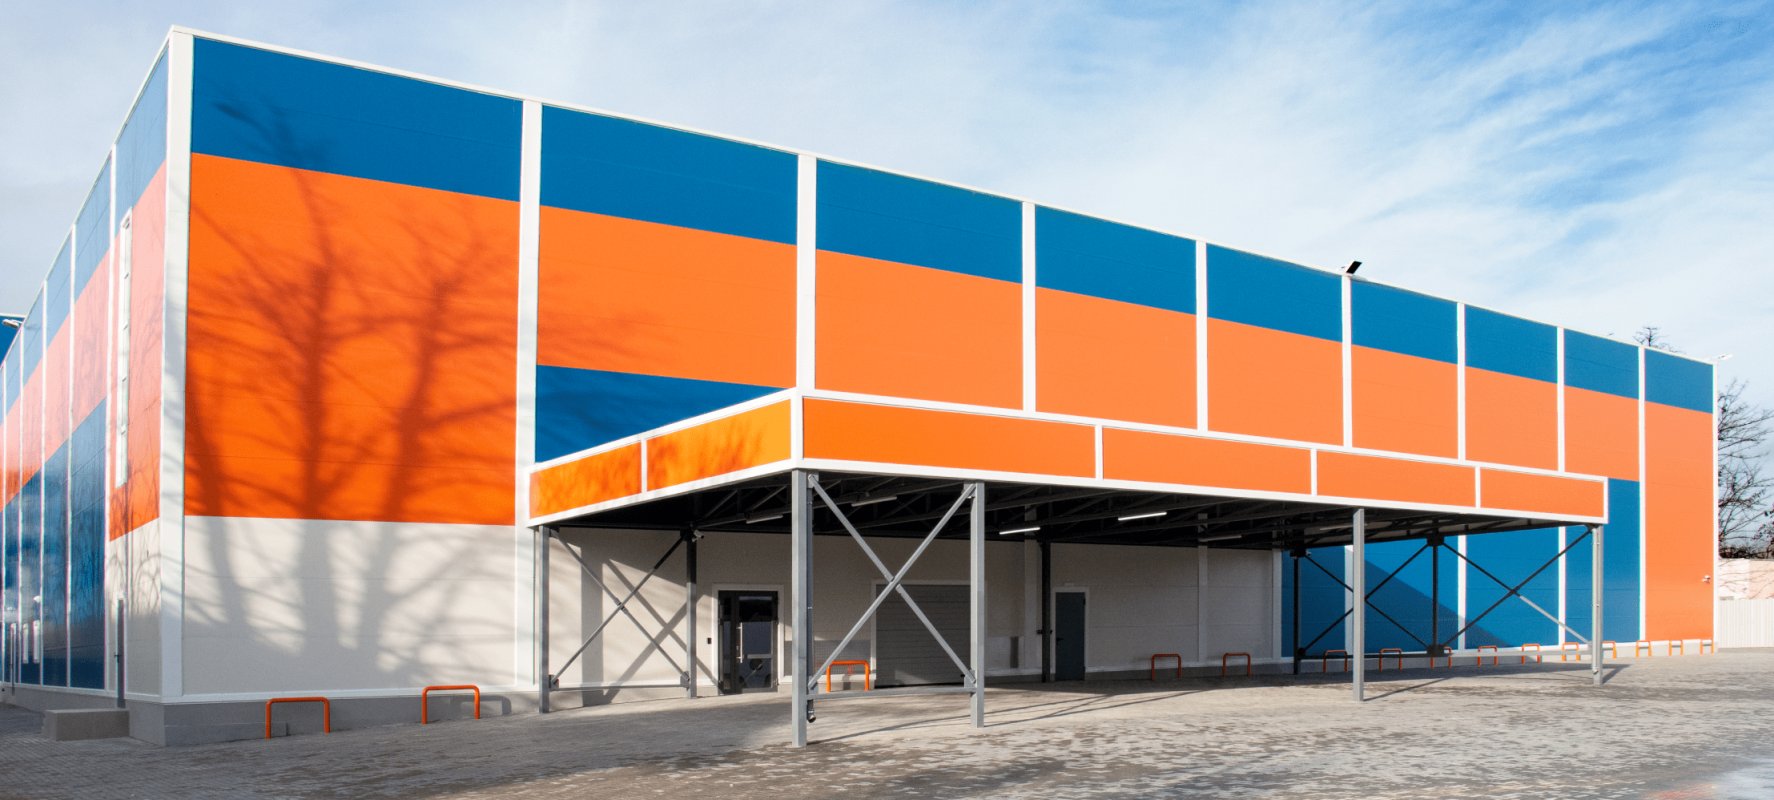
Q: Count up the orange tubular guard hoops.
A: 15